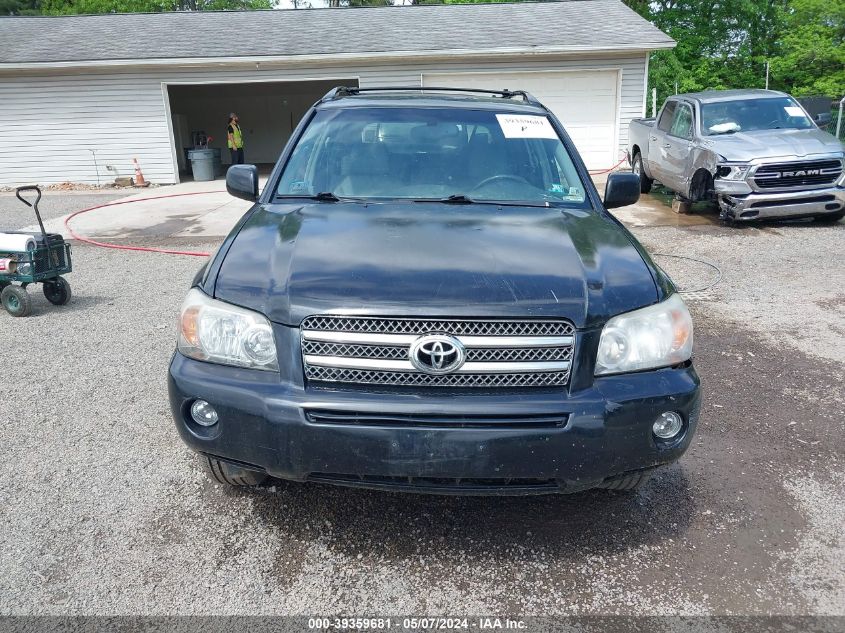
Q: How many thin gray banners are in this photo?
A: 1